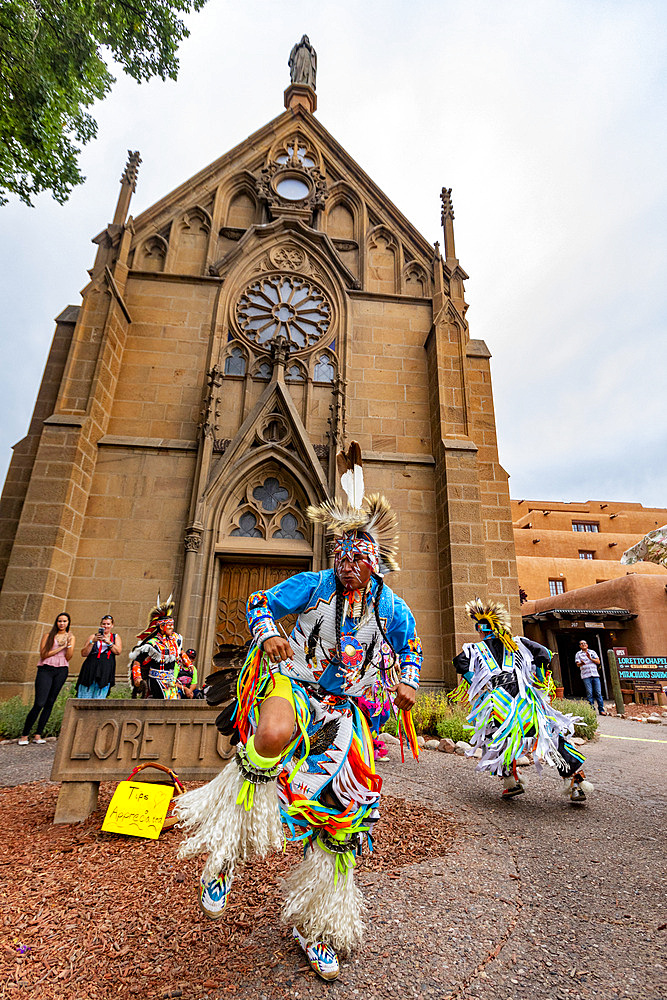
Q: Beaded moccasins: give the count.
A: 2